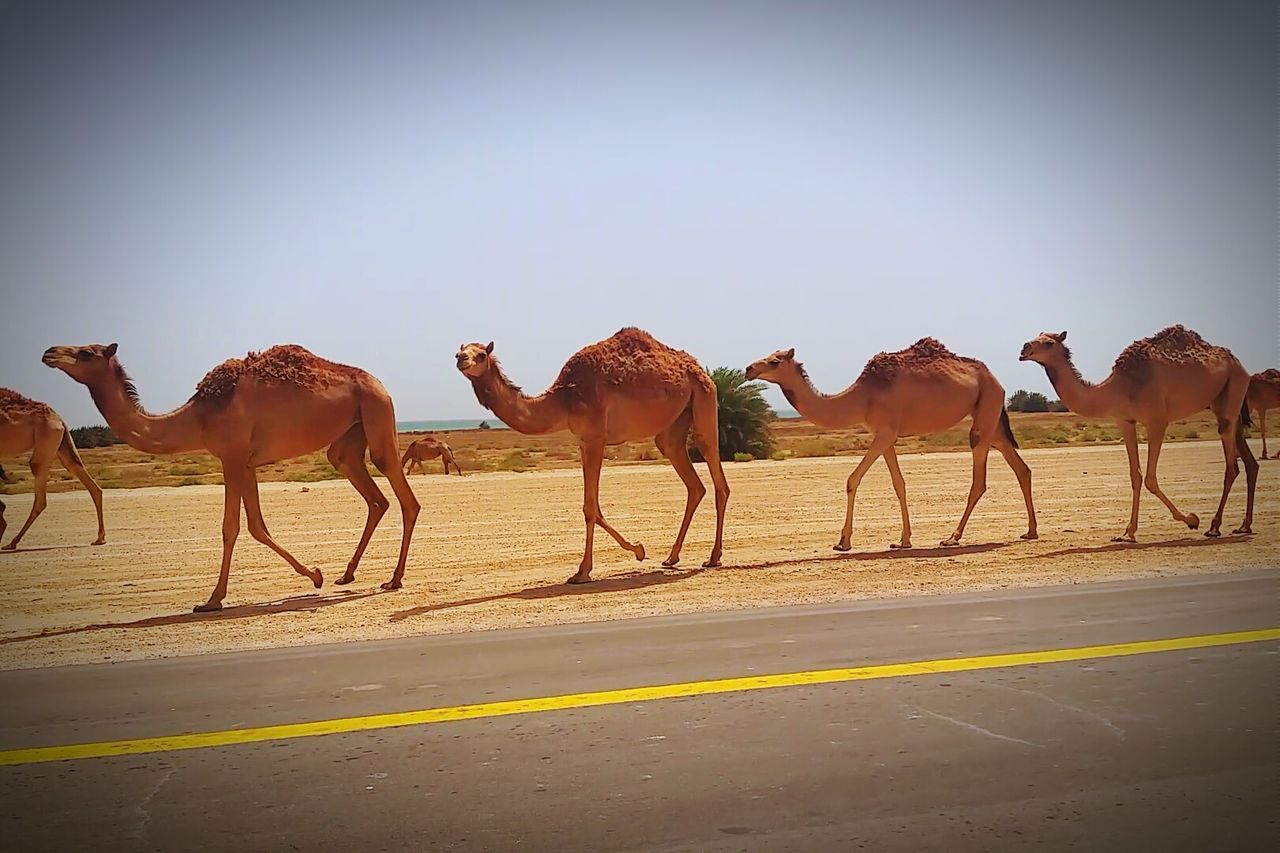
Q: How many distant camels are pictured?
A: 1